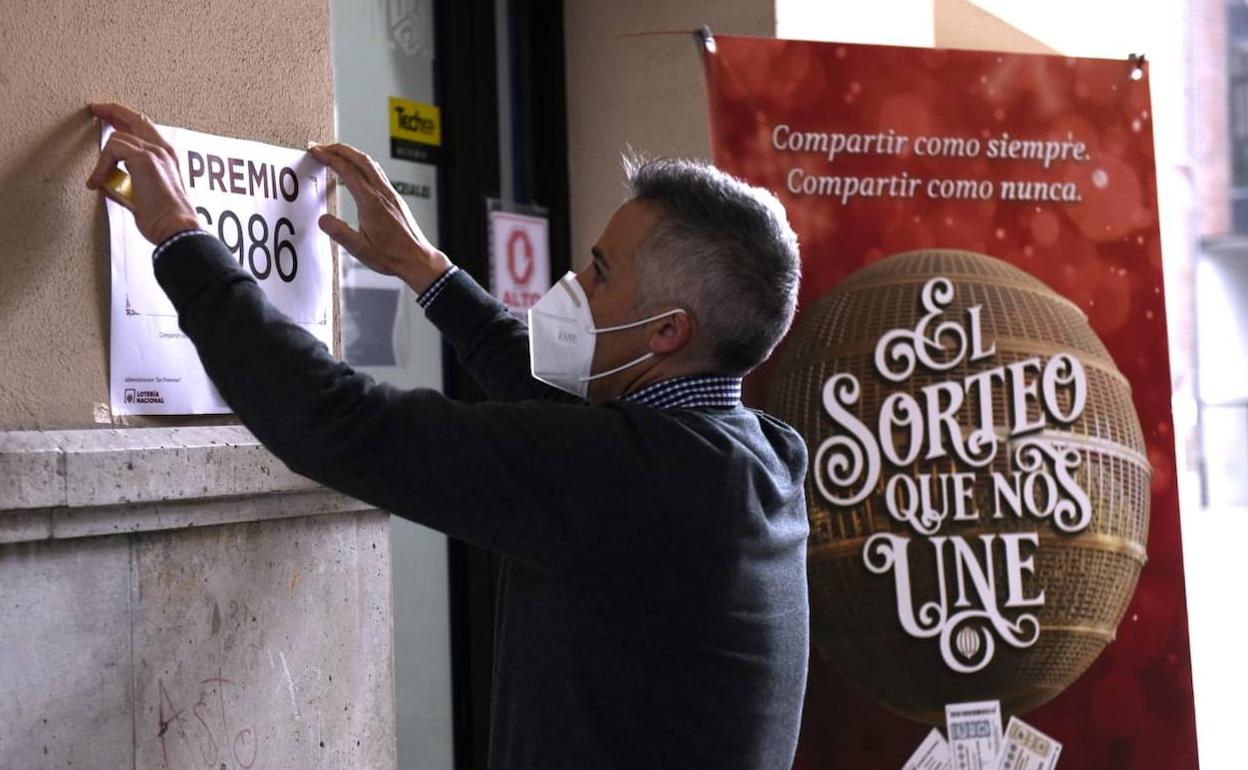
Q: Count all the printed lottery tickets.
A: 3